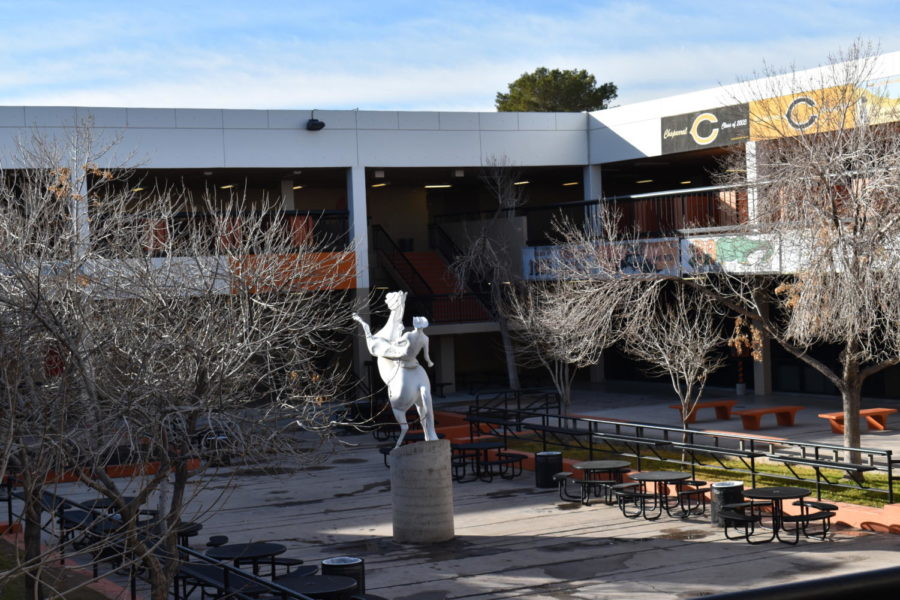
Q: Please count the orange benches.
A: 3